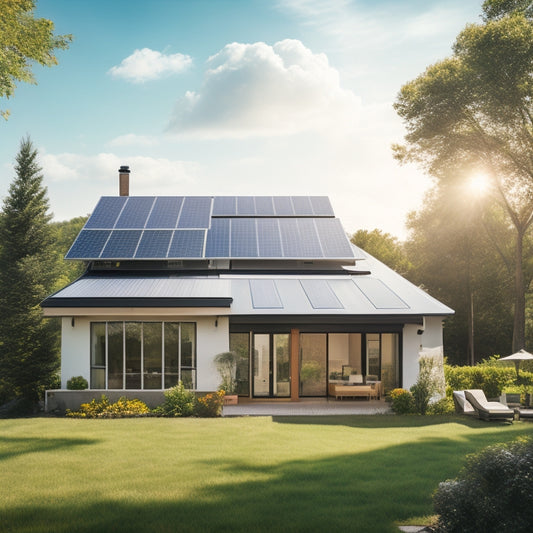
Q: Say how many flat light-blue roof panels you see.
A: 3